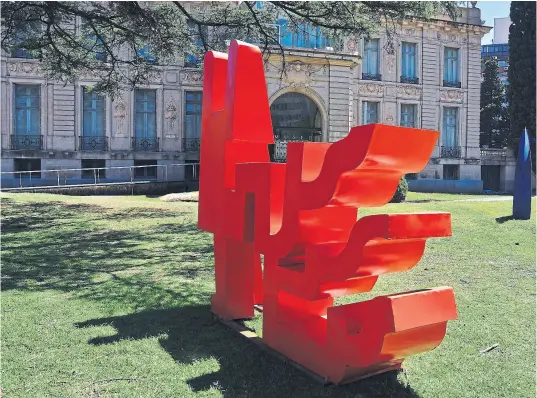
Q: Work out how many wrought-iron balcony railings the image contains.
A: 8